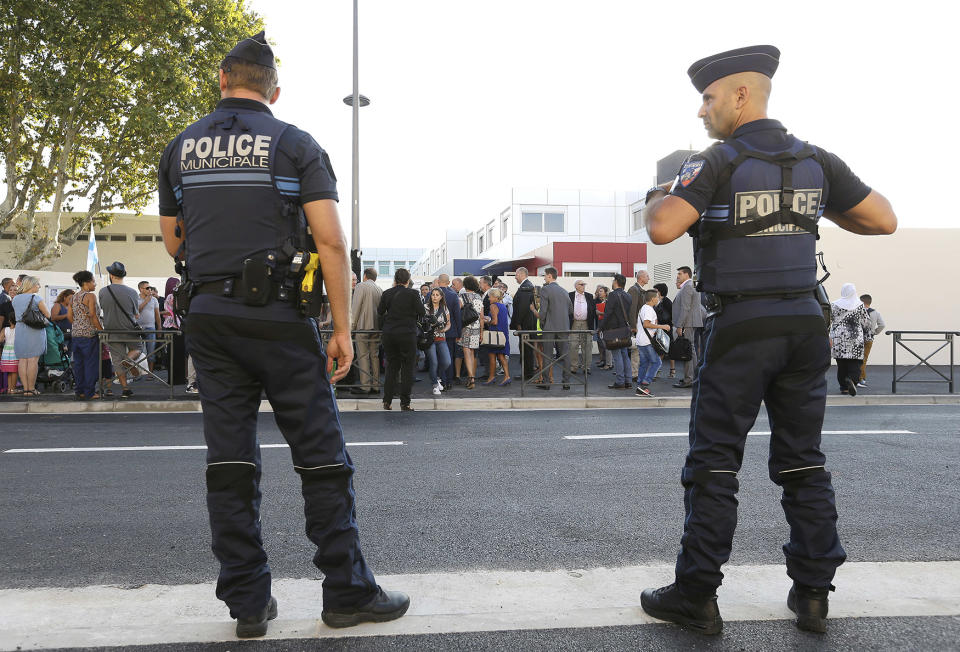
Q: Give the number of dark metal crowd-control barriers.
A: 4